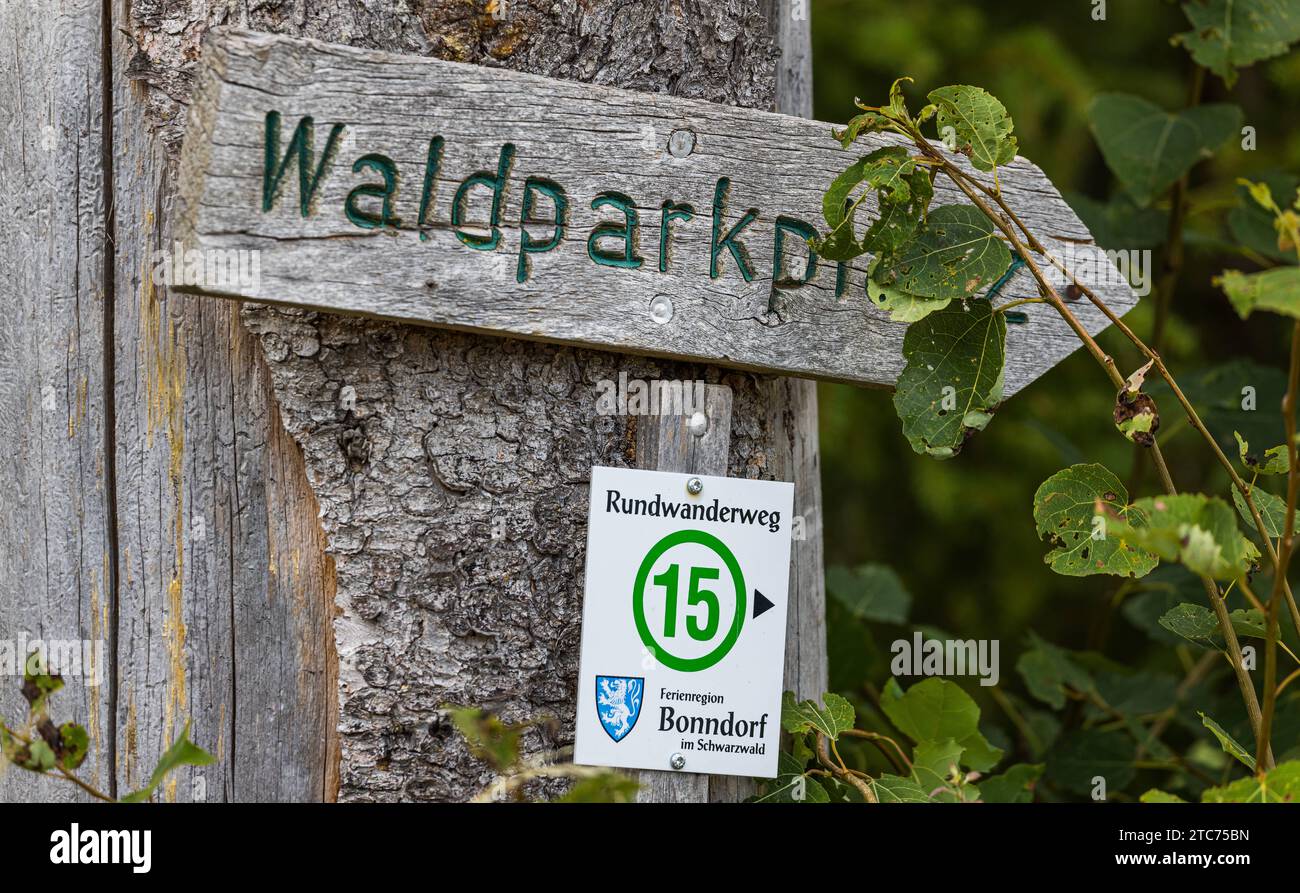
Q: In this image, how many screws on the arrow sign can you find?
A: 2